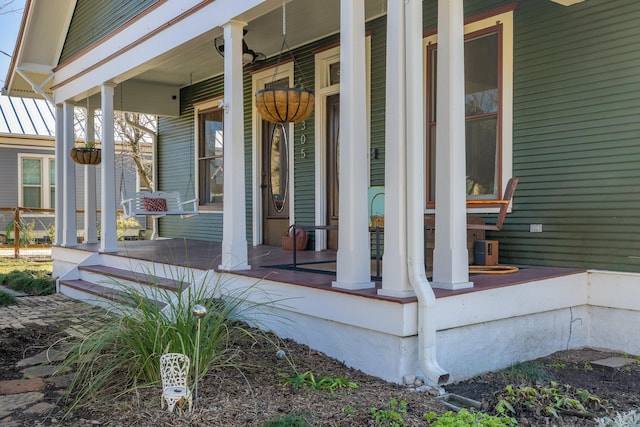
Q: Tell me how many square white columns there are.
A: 8